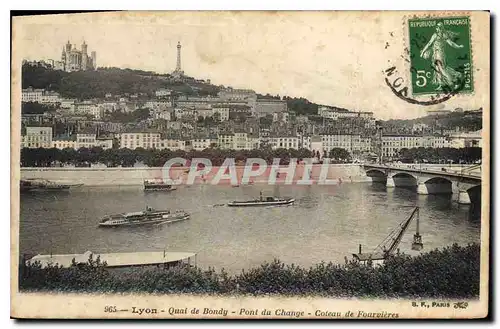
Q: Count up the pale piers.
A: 3